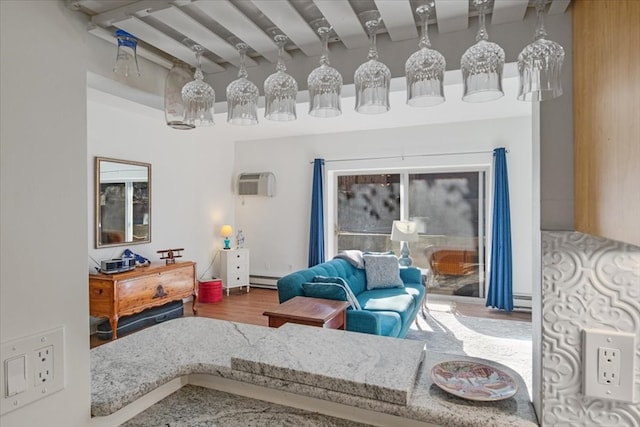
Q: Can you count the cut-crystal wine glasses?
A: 8